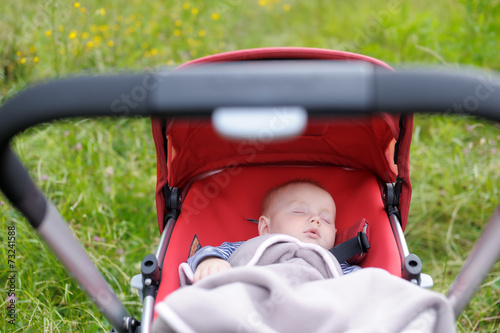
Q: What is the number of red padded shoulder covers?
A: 1